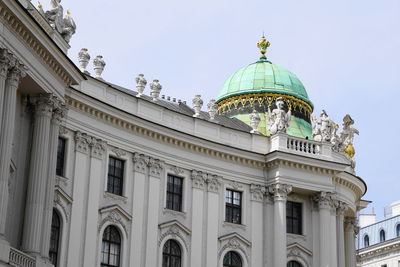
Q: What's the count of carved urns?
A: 7